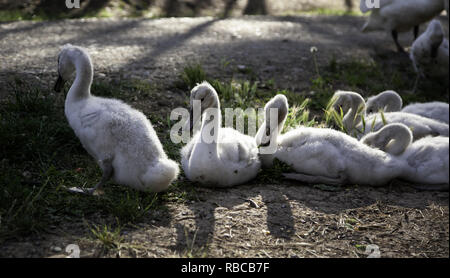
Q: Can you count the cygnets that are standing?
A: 2